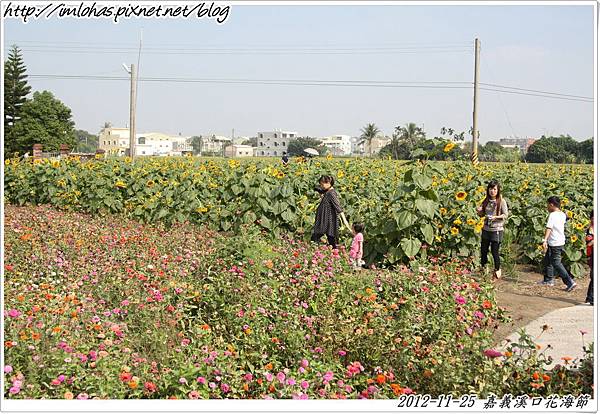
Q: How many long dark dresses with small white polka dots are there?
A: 1